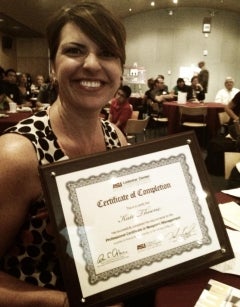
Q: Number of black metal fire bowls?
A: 0